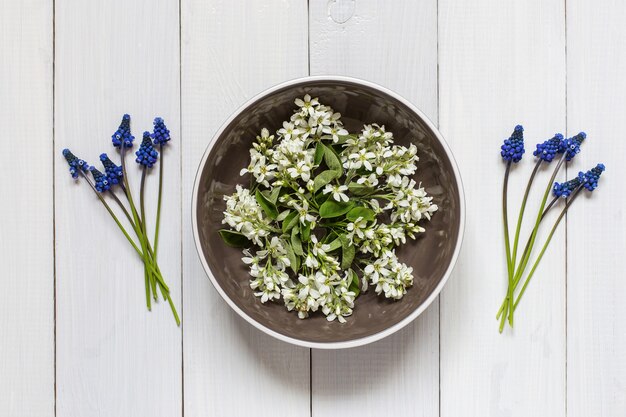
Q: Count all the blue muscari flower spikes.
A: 11